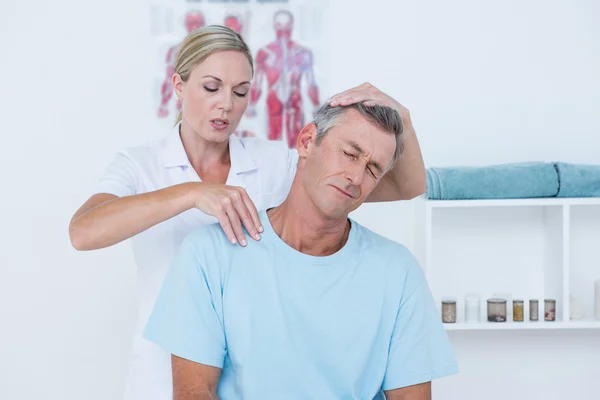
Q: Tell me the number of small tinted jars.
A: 5